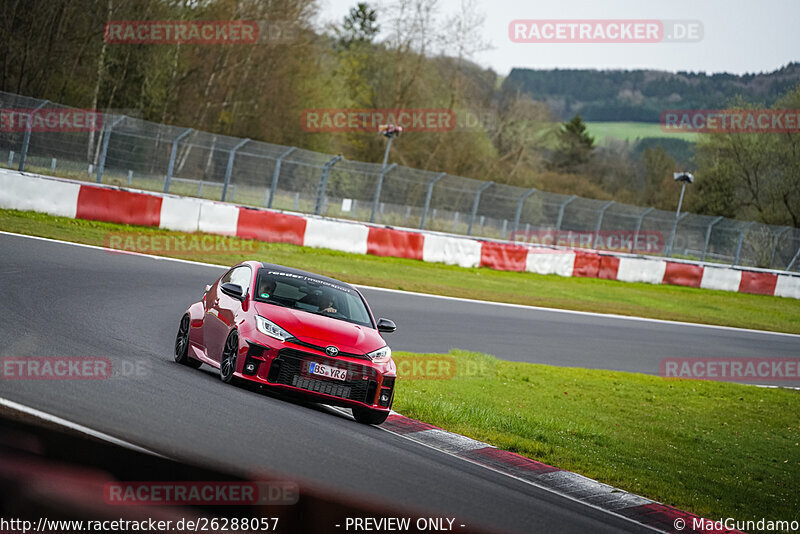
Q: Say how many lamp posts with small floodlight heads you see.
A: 2